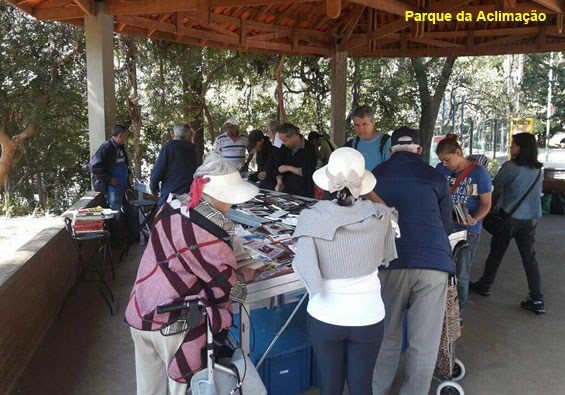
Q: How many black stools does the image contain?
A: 2